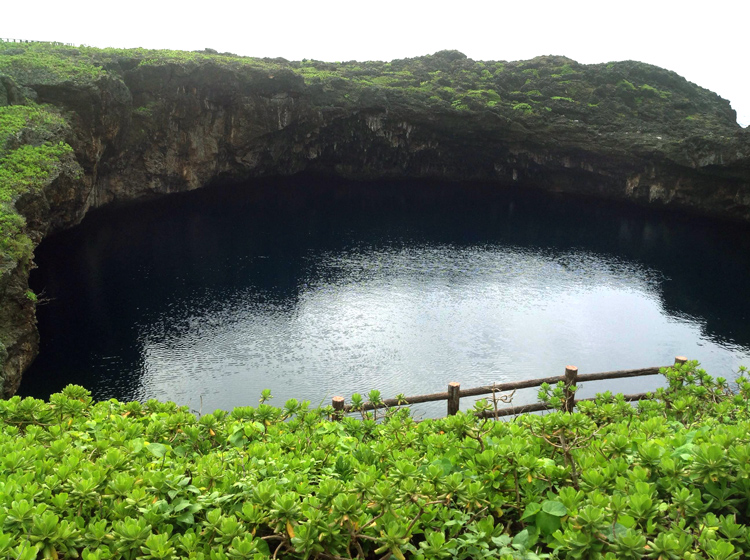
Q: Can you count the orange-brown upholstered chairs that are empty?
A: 0